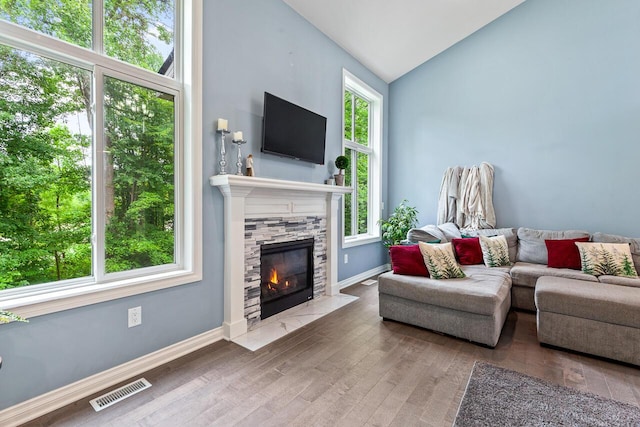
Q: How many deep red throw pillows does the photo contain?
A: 3